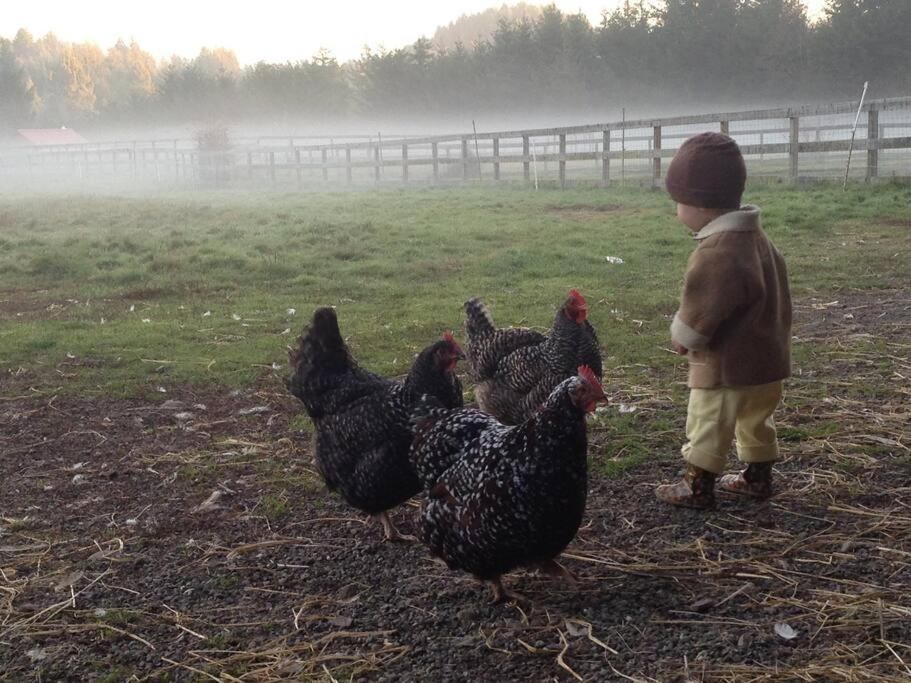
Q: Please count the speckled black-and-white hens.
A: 3